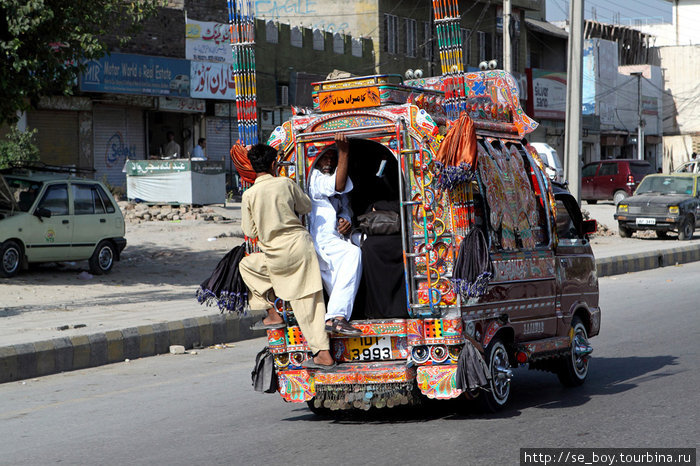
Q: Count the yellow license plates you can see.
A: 1